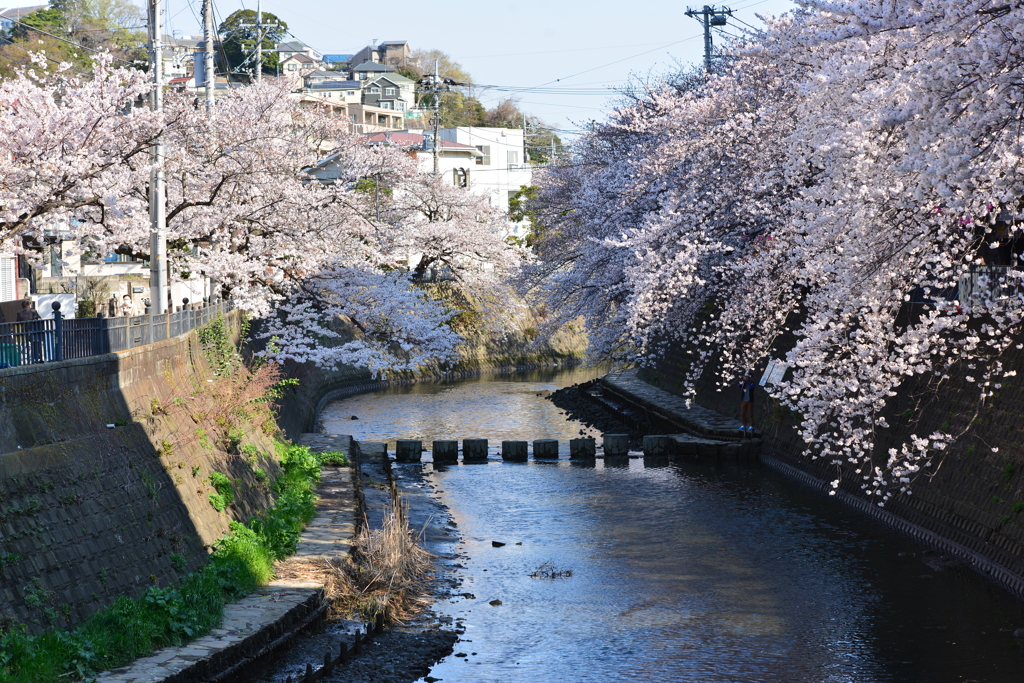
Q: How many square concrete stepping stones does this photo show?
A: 8